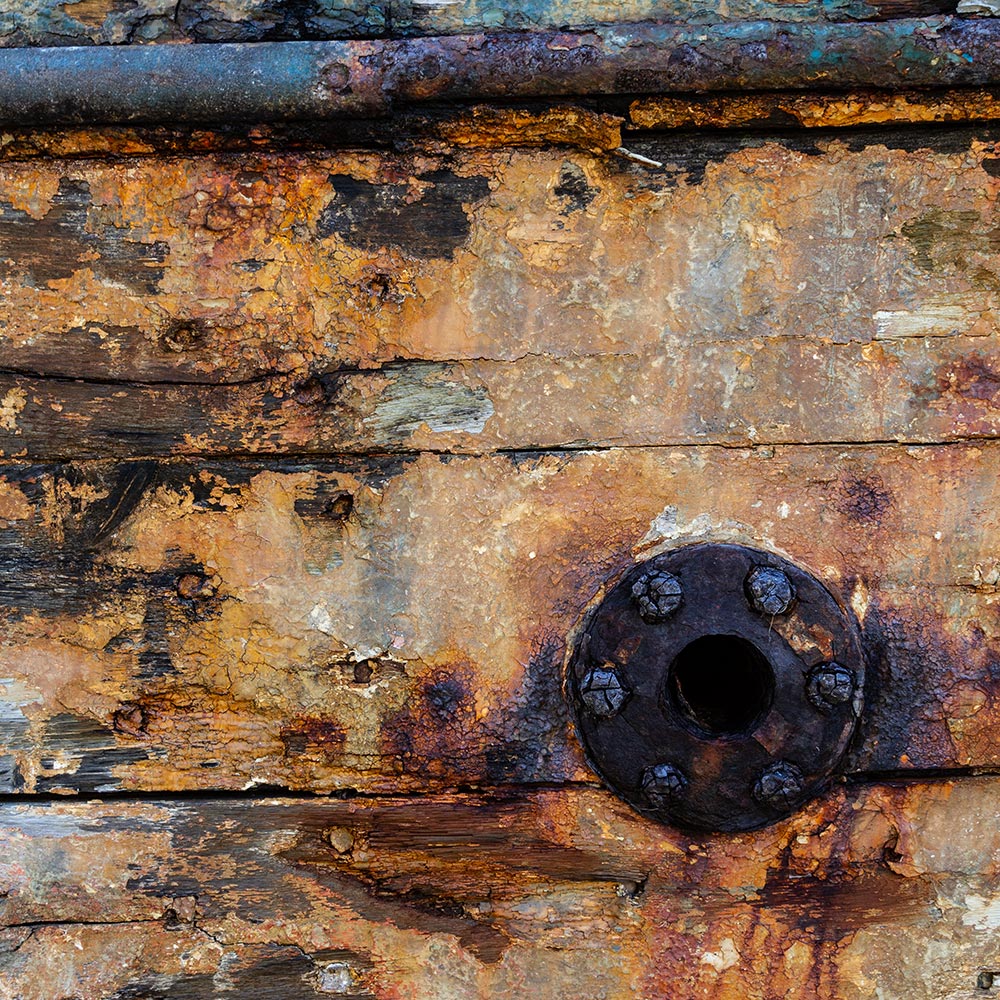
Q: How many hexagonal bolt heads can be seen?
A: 6